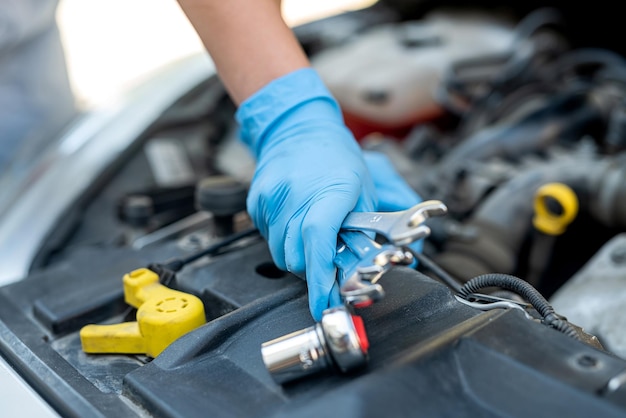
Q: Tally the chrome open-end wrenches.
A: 3